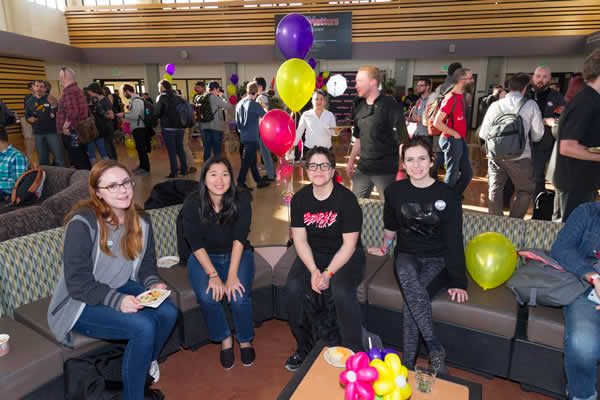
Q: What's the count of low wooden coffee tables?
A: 1